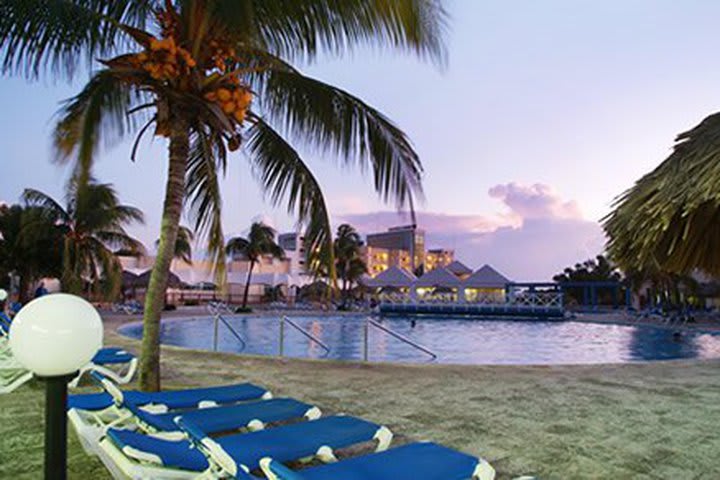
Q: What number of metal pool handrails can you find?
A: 3